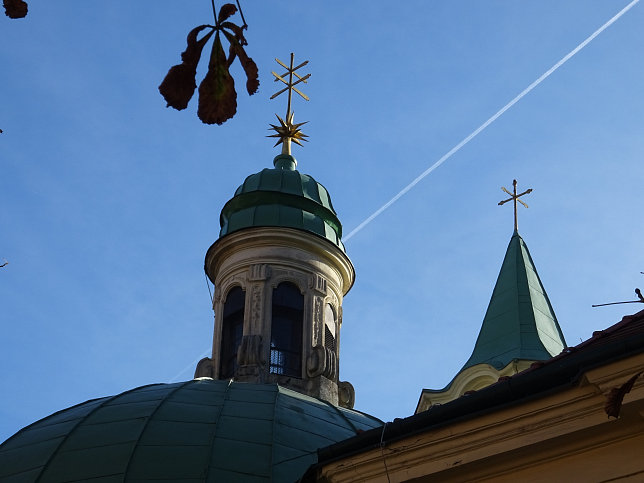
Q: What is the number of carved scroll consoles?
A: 4